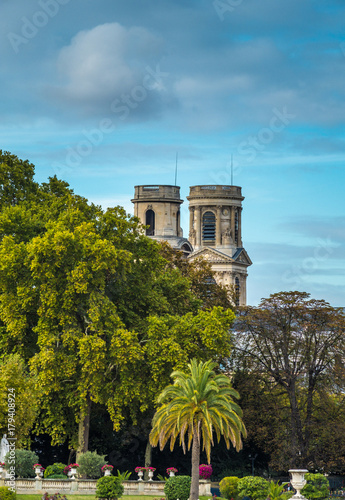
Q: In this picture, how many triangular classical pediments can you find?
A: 2